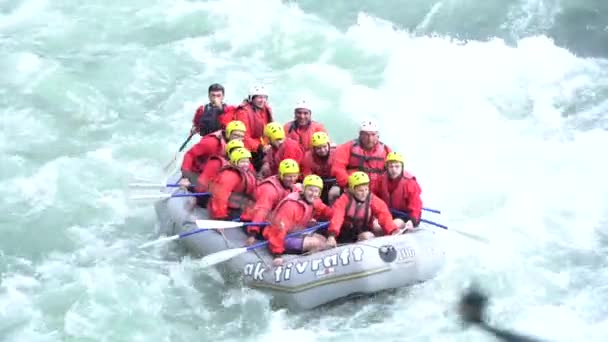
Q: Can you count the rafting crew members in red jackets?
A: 13